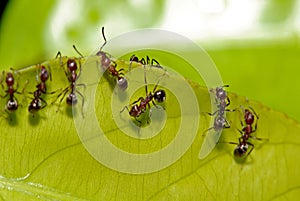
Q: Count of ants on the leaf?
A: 8